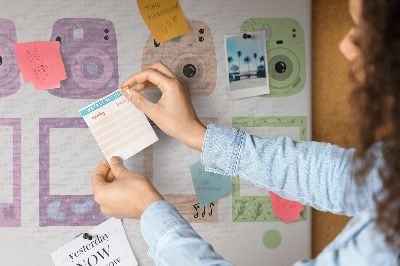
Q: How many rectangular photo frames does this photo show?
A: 4